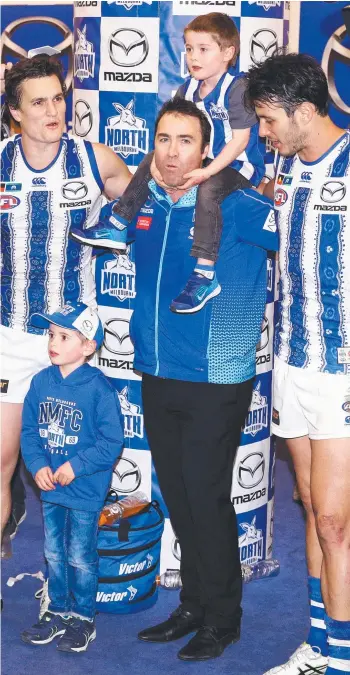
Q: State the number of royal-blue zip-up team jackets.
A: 1